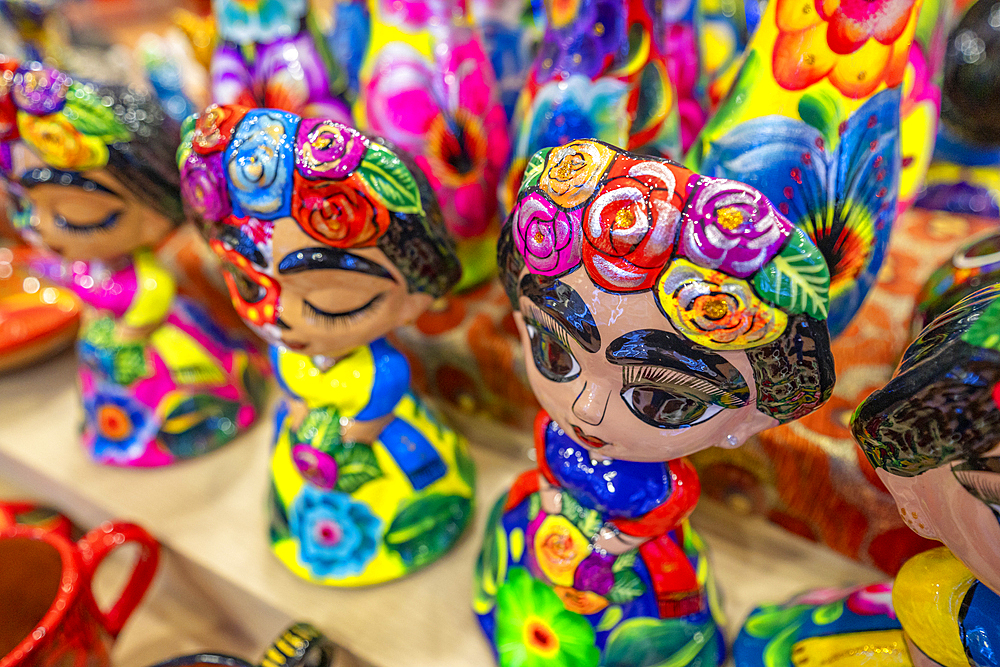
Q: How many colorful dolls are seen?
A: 4